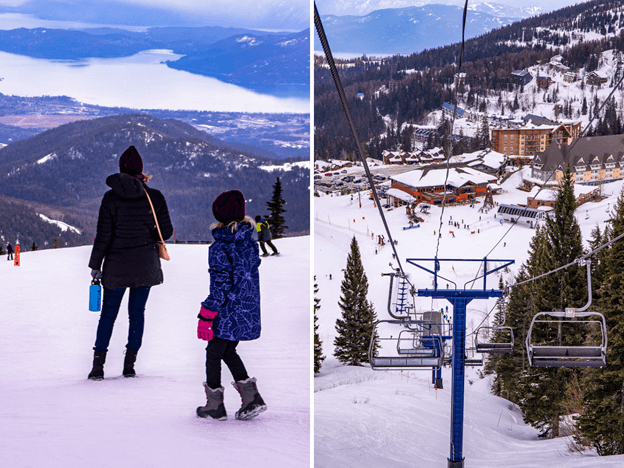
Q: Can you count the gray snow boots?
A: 2